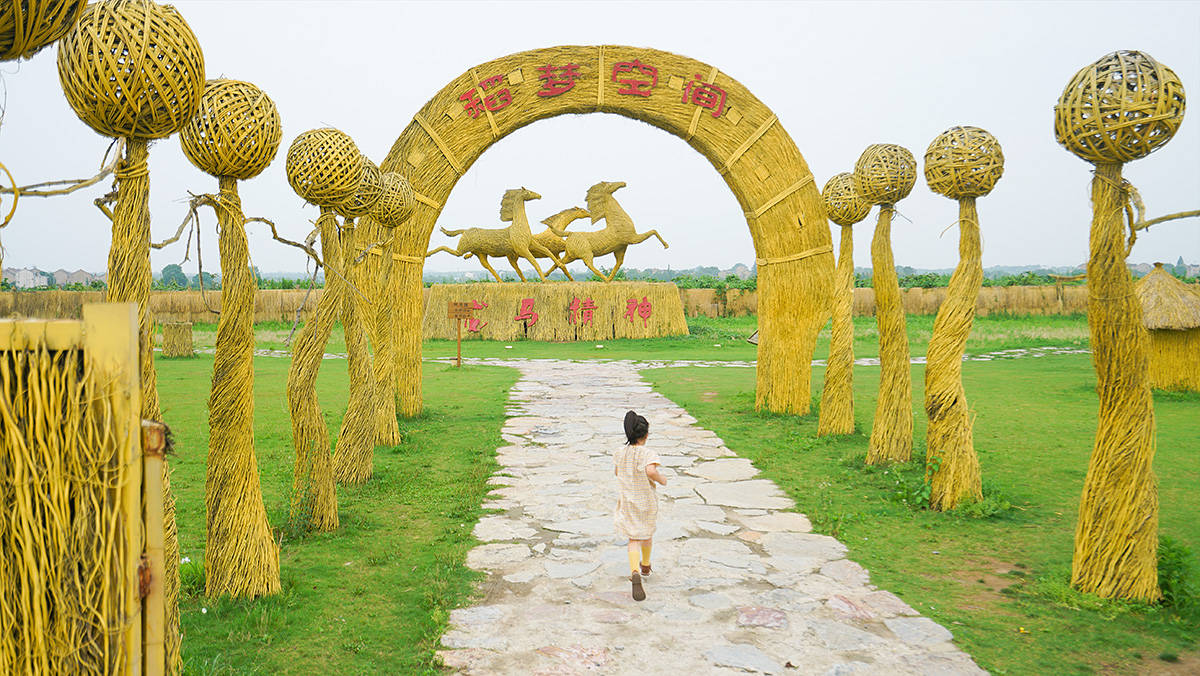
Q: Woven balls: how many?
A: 10